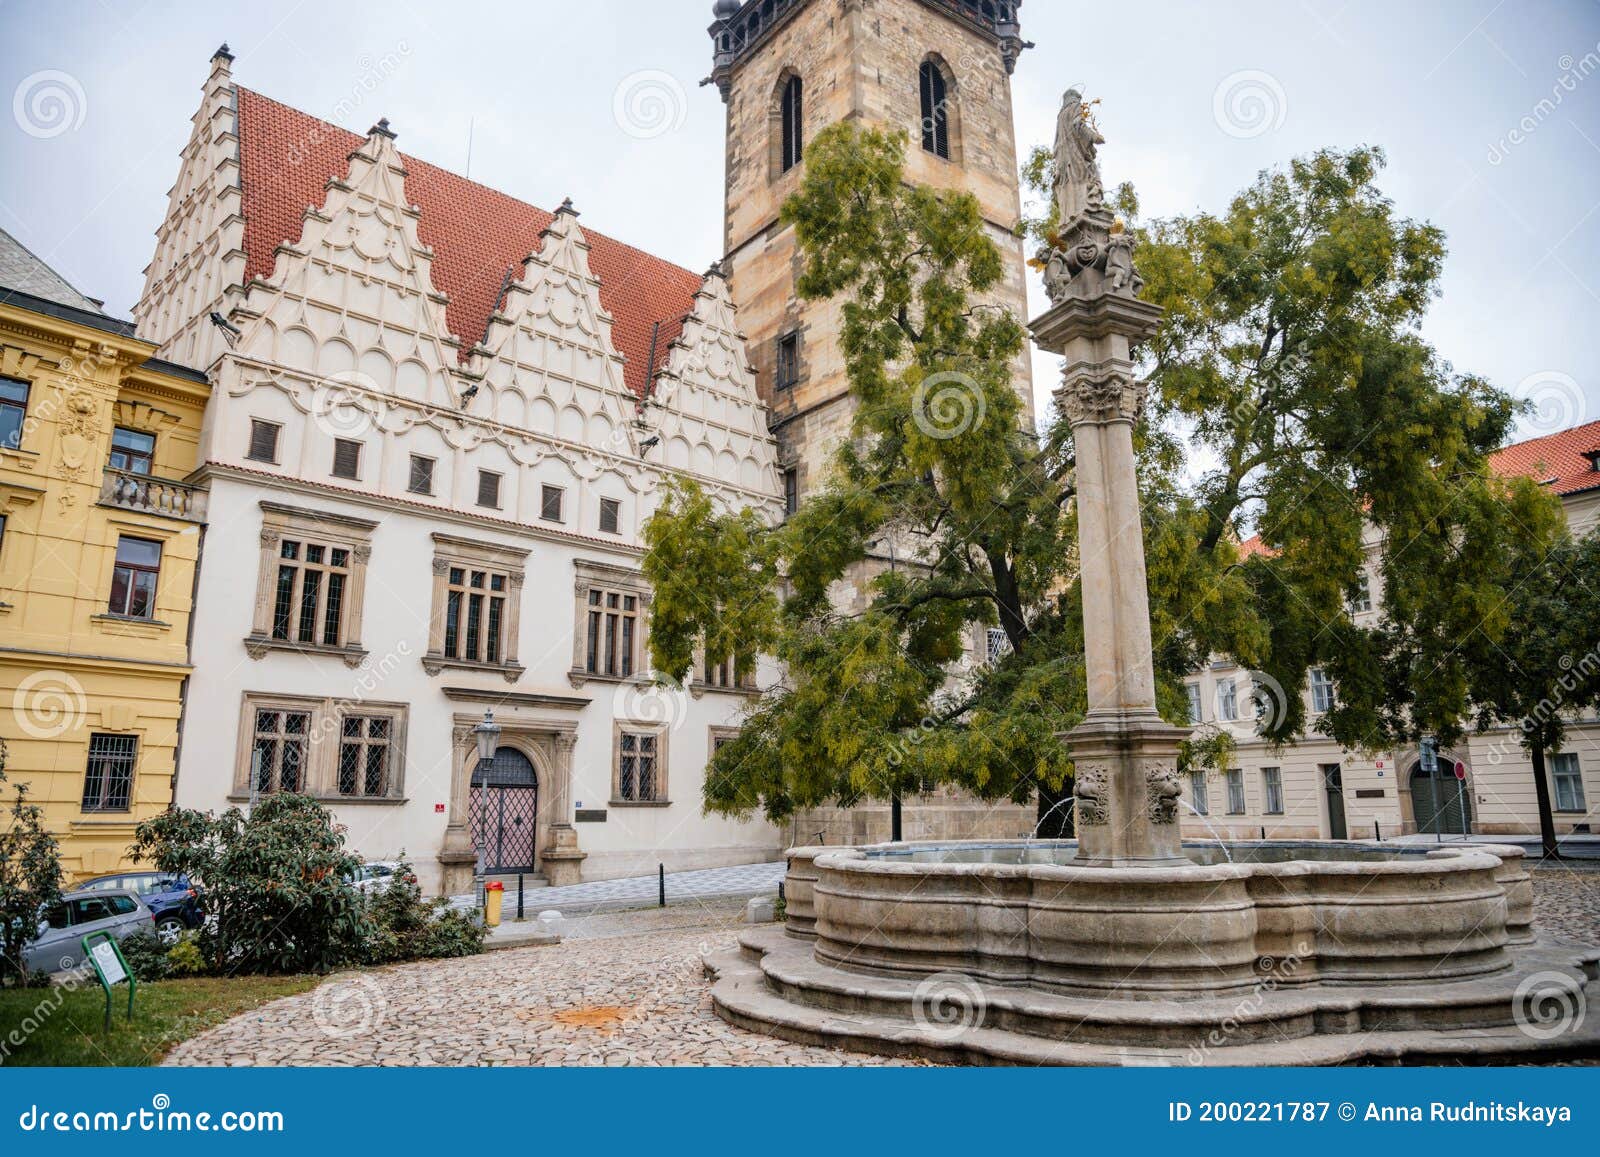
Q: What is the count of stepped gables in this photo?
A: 4